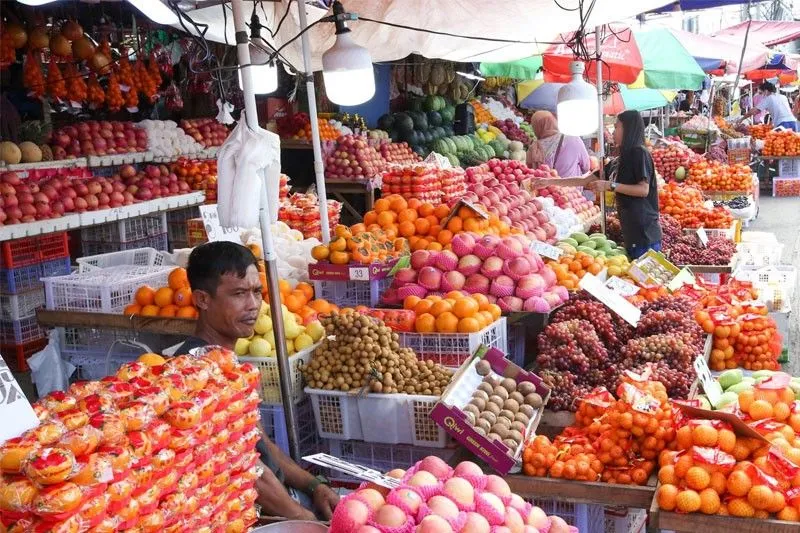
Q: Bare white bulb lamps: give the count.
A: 3